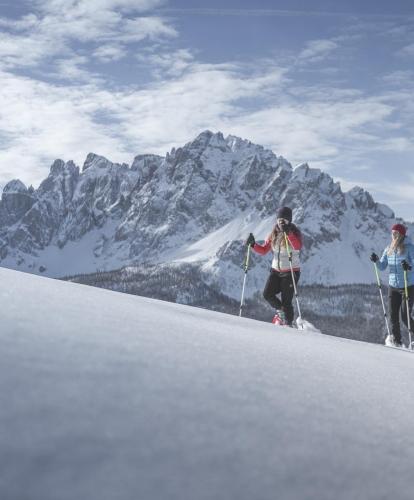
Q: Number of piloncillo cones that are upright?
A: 0